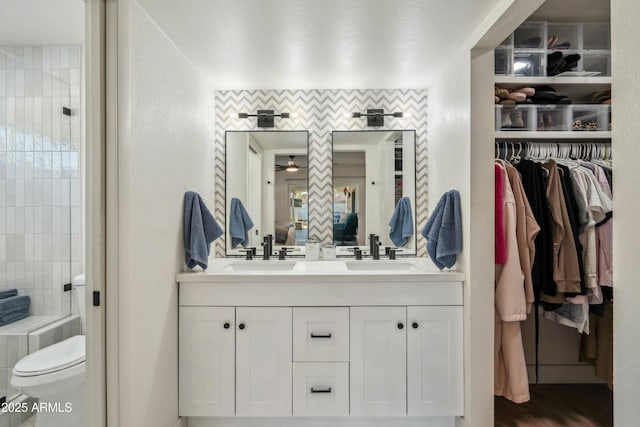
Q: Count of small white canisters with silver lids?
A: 2